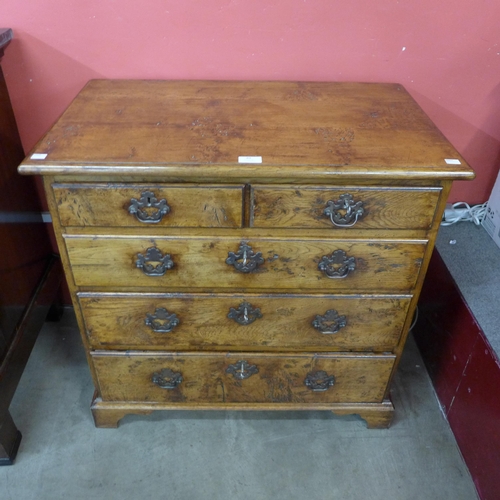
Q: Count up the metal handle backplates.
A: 8